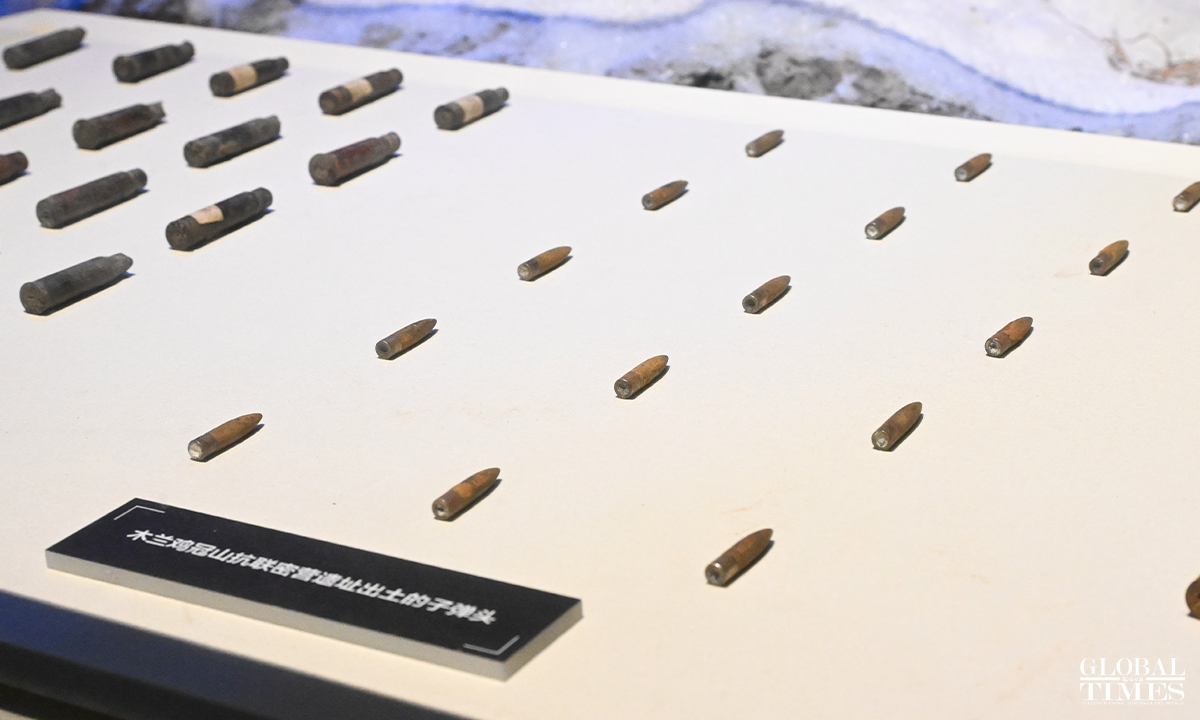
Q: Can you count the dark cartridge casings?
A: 13